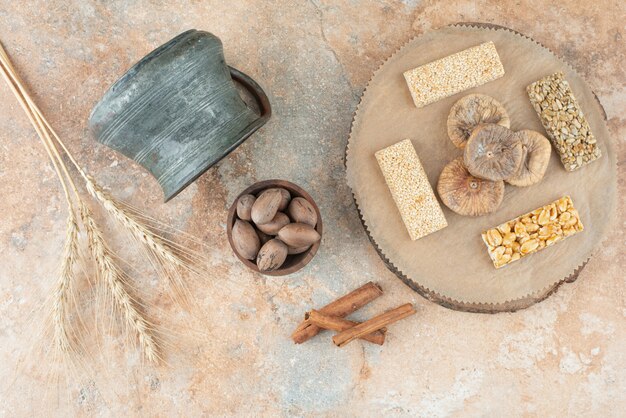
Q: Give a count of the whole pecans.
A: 9